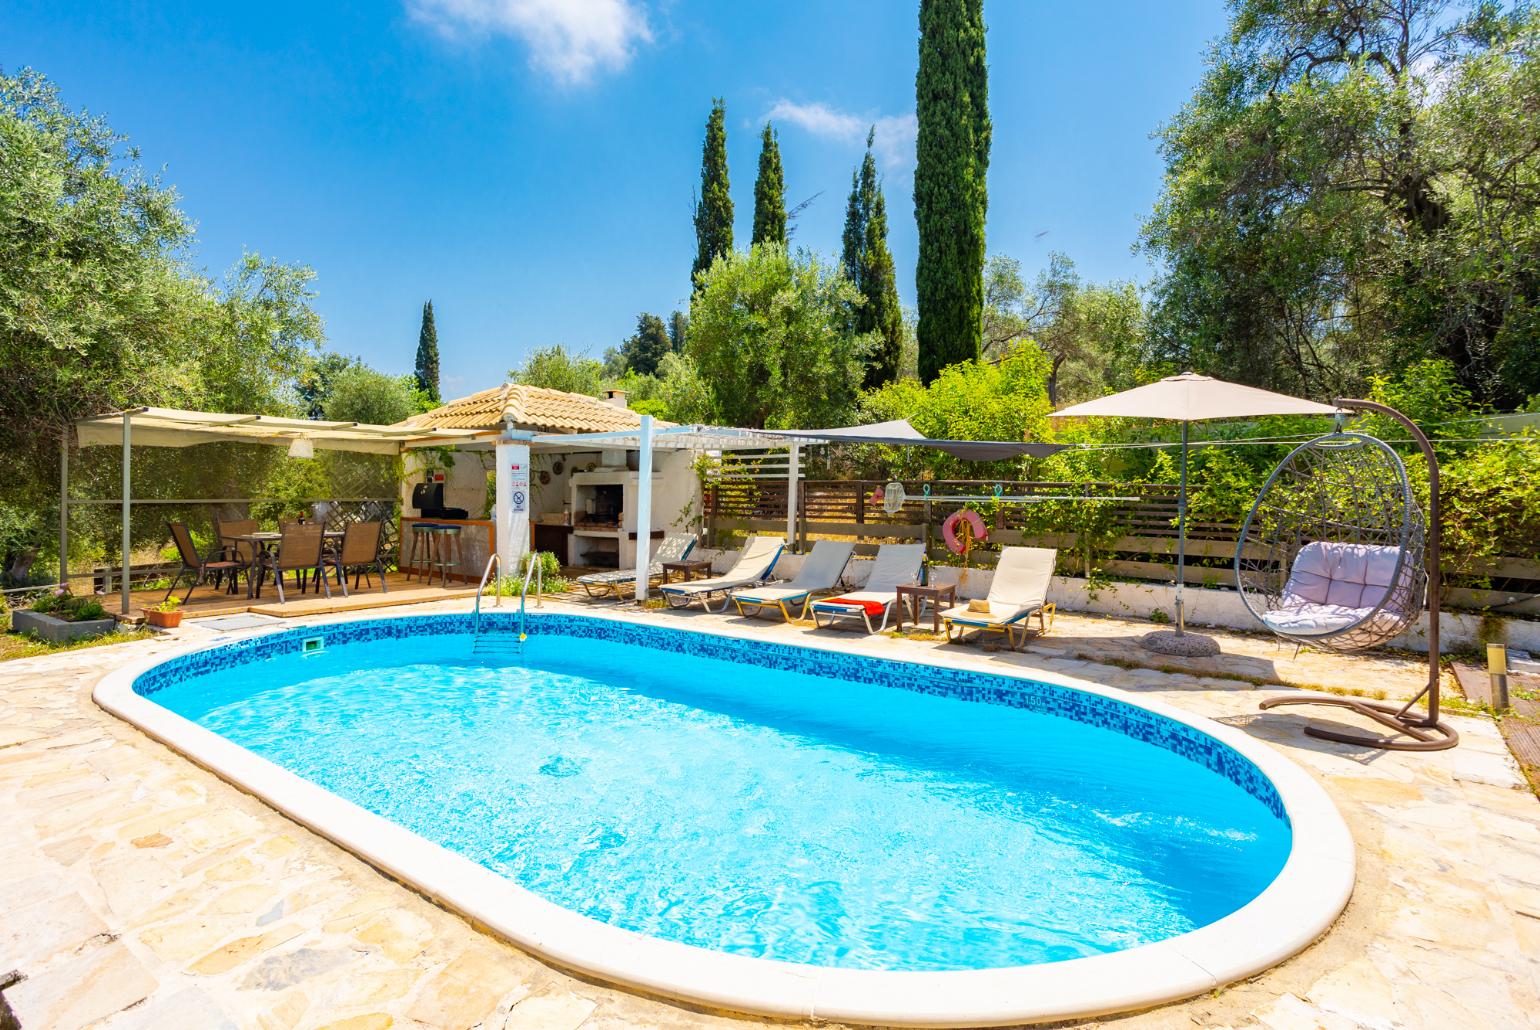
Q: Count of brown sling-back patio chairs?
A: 5